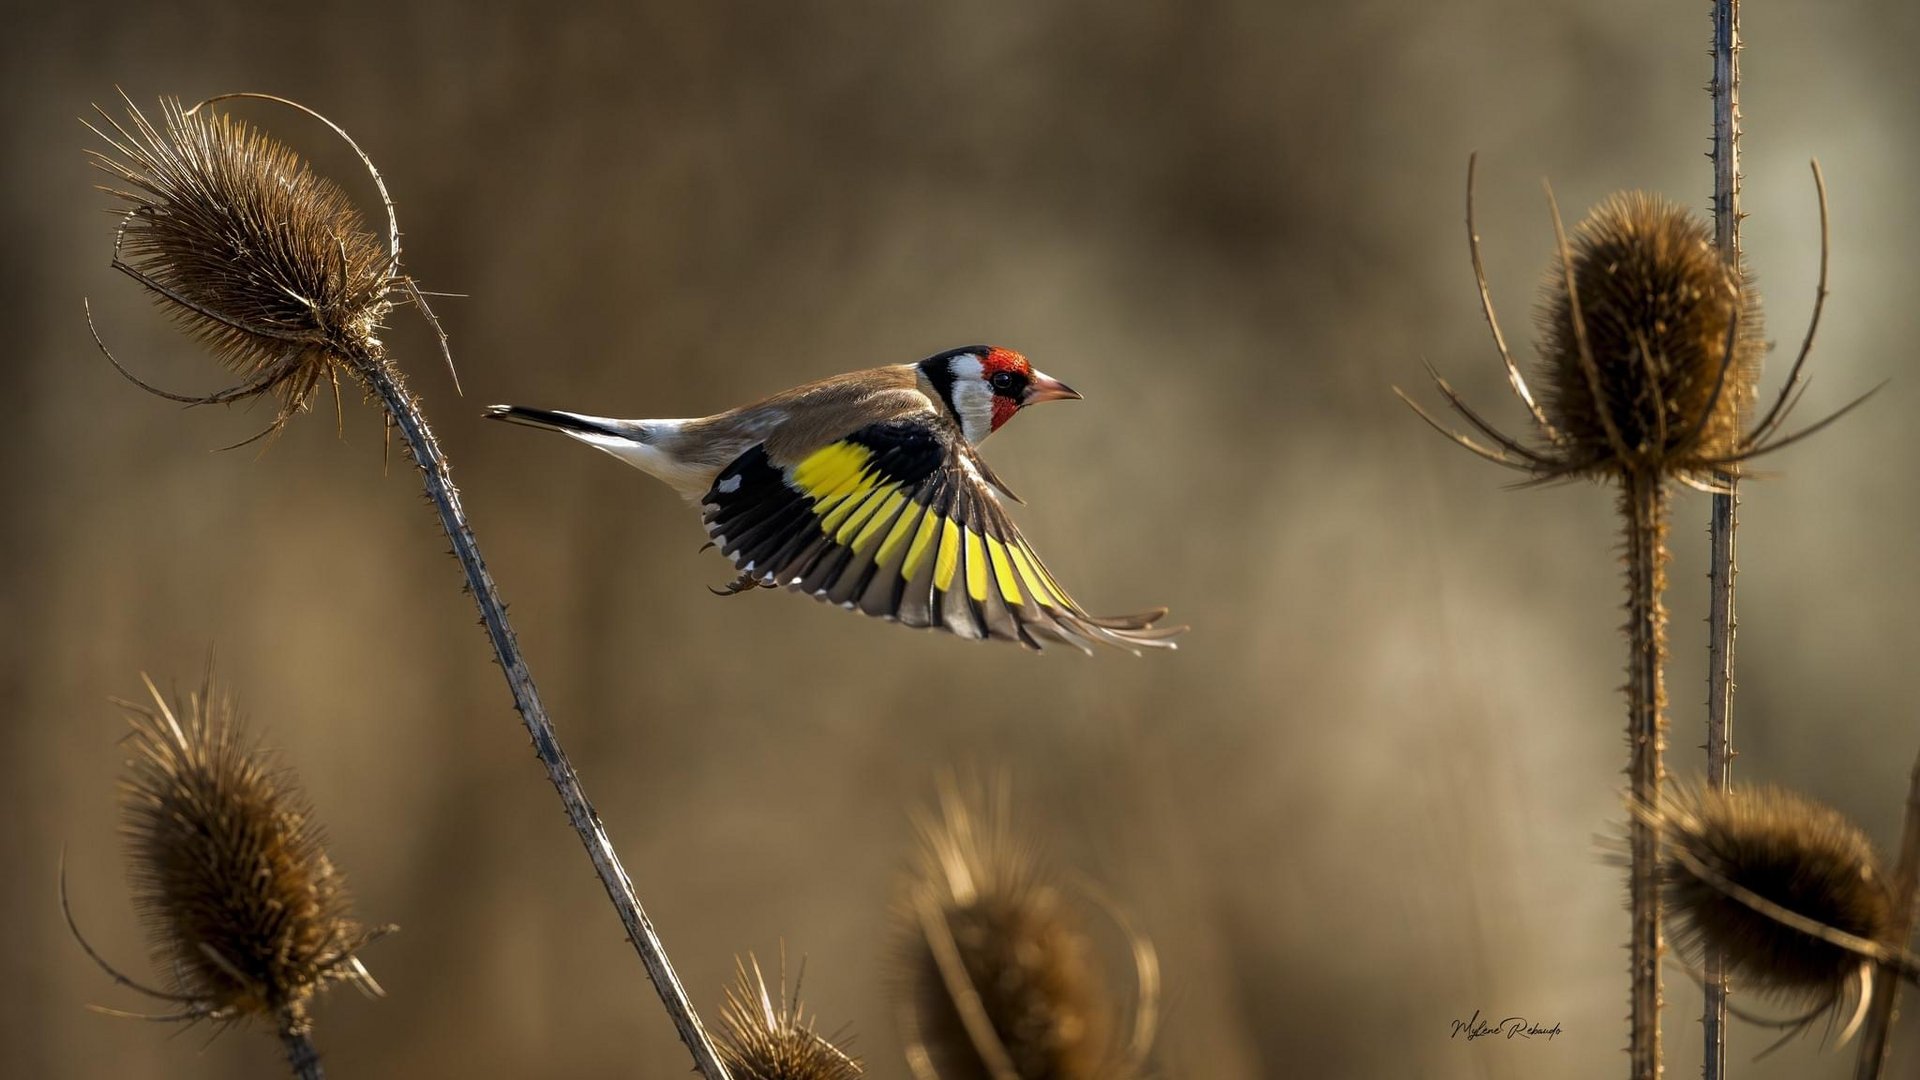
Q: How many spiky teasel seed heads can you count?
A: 6